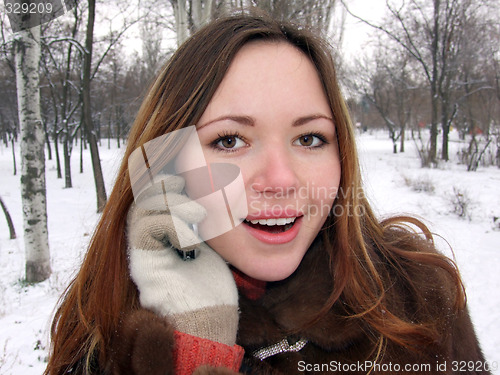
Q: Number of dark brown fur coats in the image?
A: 1